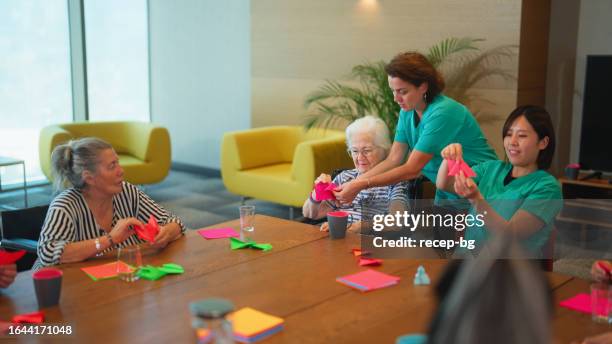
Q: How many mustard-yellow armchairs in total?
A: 2